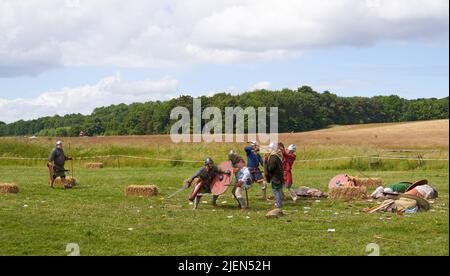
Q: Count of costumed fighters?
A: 6